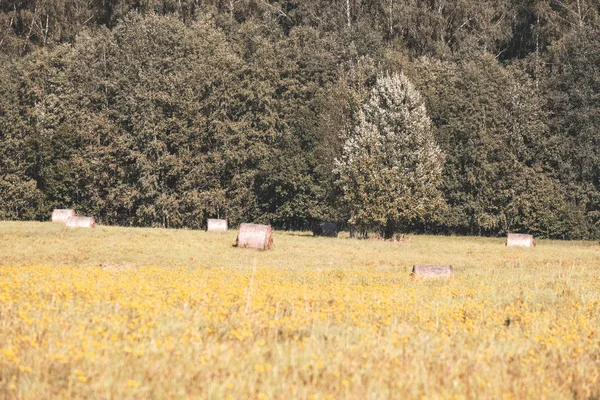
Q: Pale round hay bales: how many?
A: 6